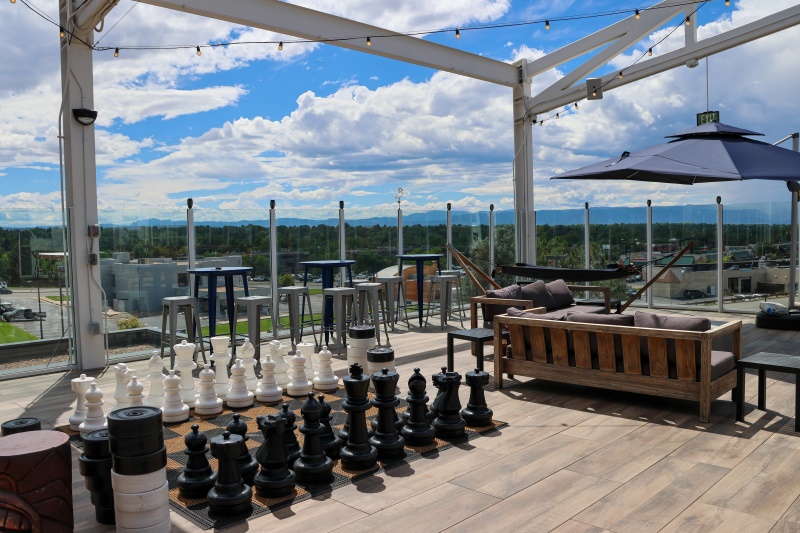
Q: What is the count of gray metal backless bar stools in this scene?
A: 9